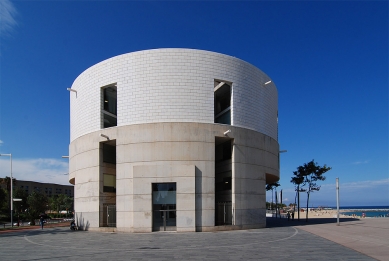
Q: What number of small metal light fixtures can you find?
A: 6